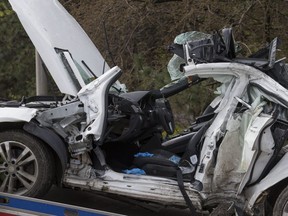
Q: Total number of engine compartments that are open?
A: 1